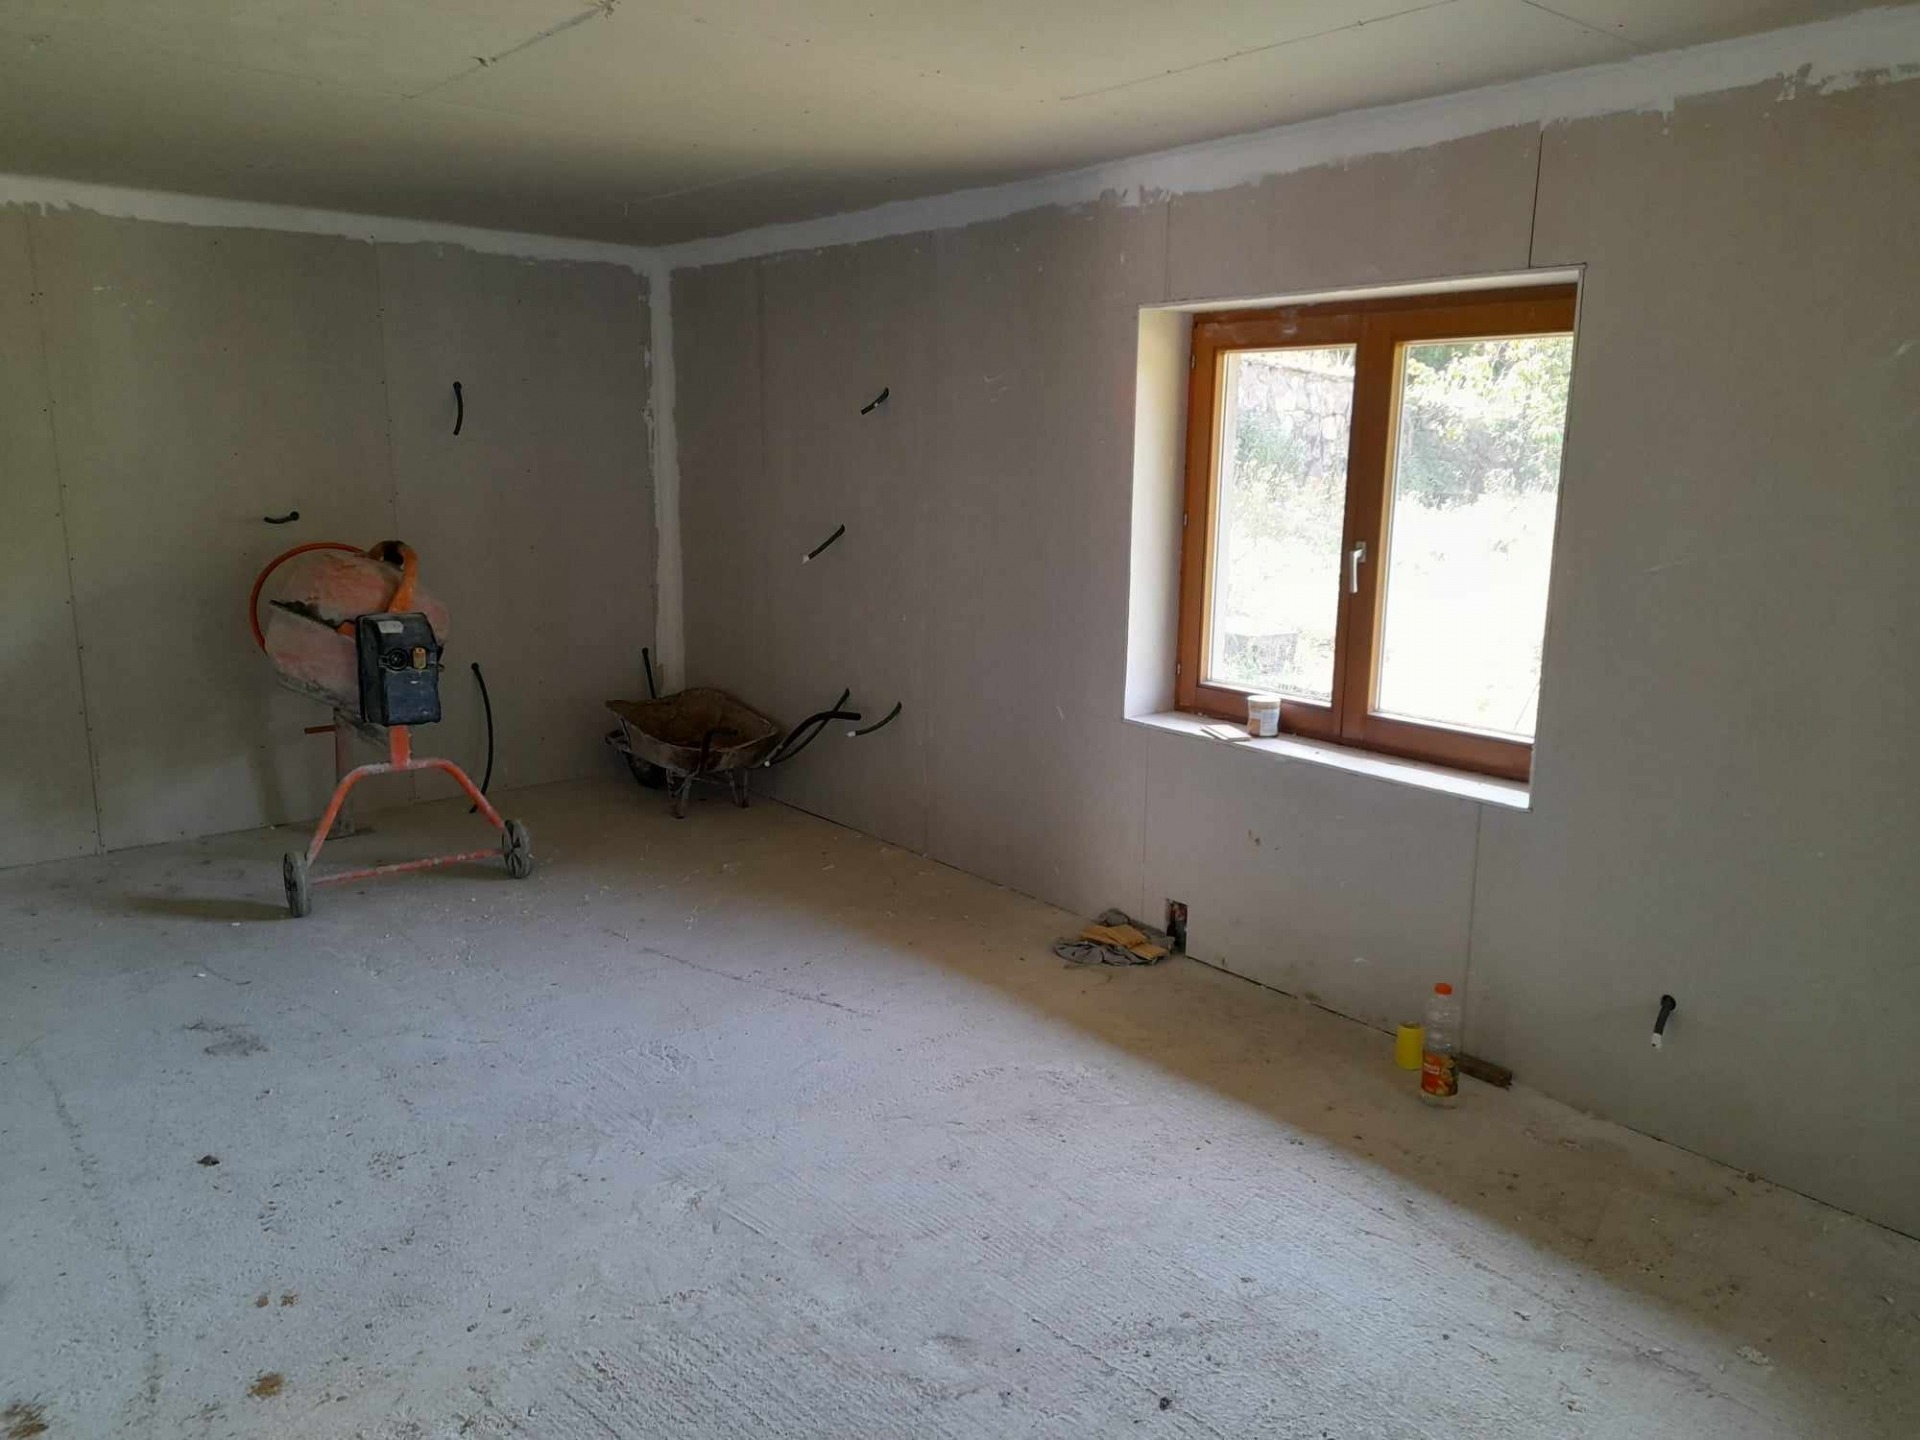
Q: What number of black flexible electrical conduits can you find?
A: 9